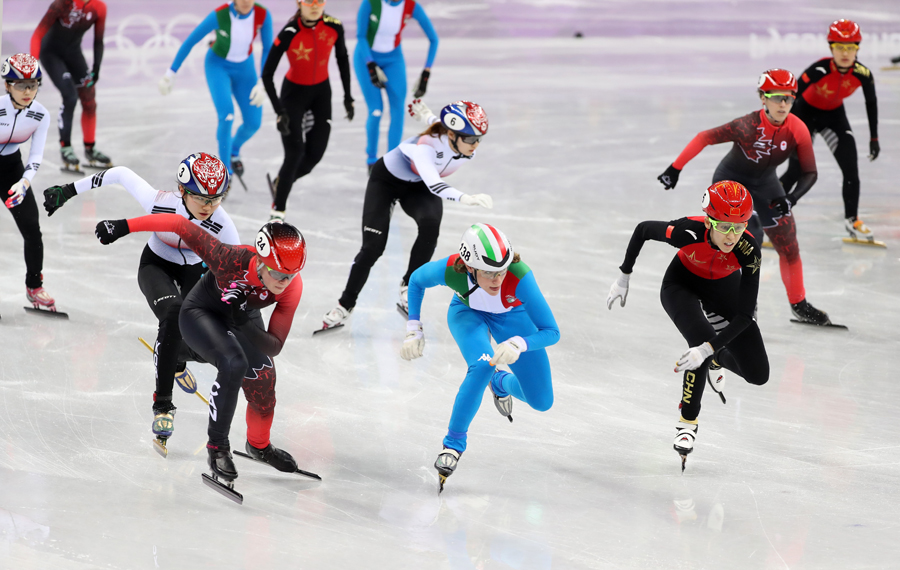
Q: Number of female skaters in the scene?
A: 12